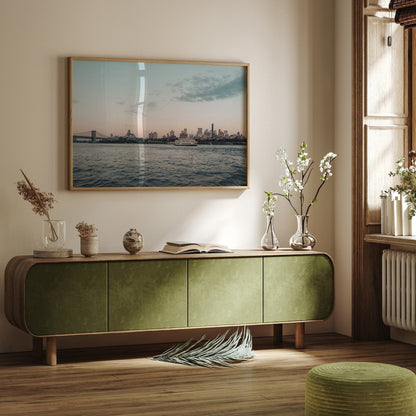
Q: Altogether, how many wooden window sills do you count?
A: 1